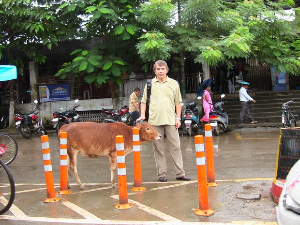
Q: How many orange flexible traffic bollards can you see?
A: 6